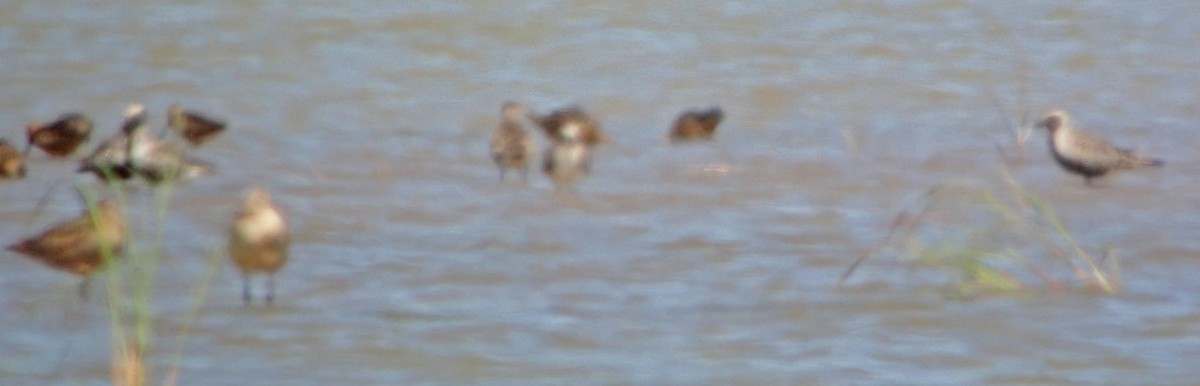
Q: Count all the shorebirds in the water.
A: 12